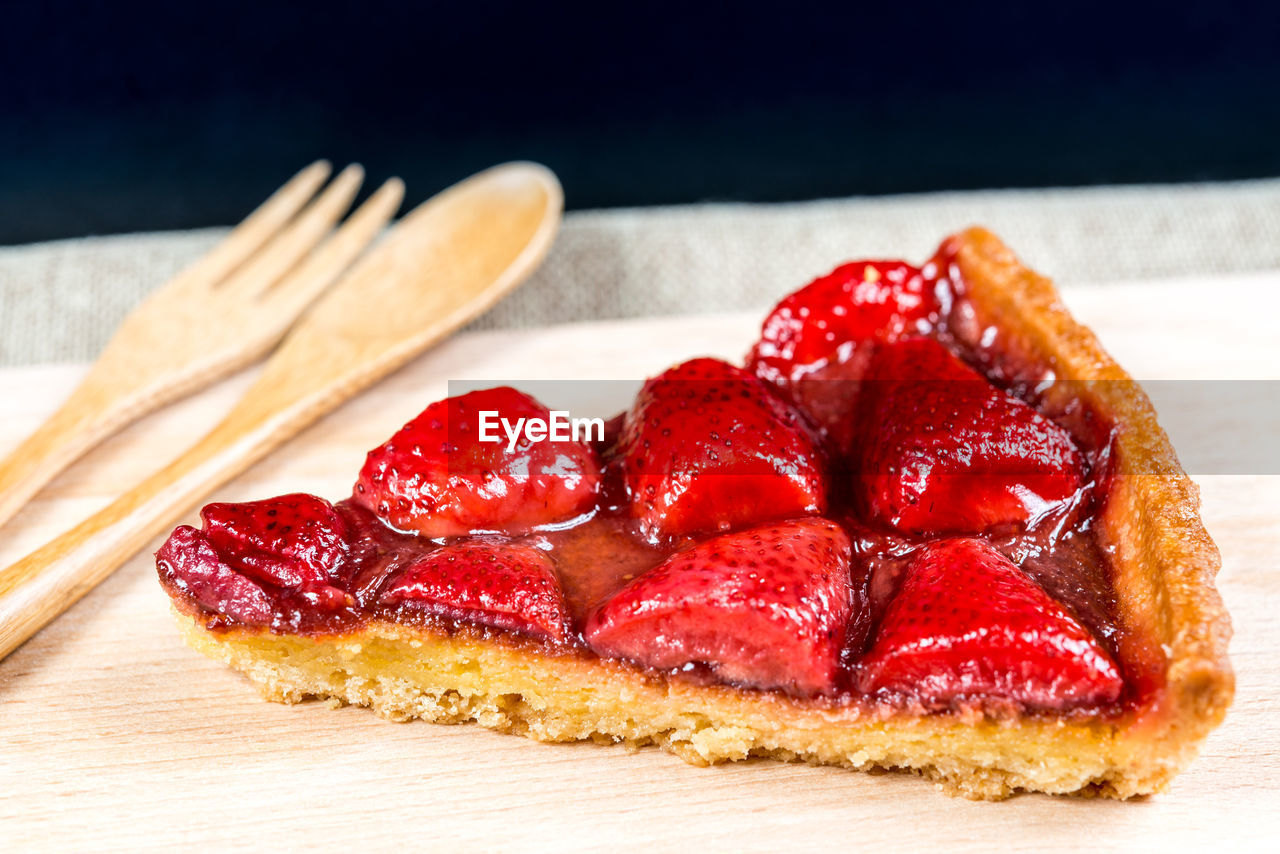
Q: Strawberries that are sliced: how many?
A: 8